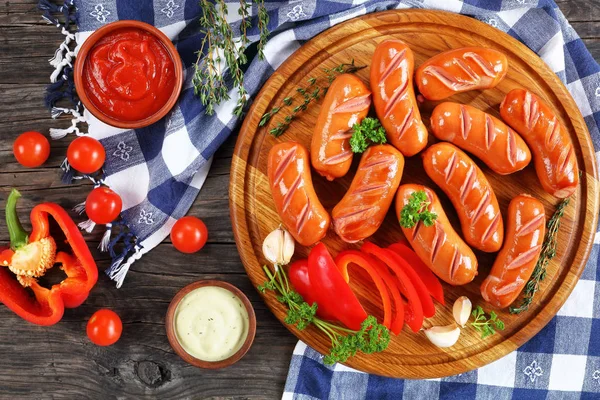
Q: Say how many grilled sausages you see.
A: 10